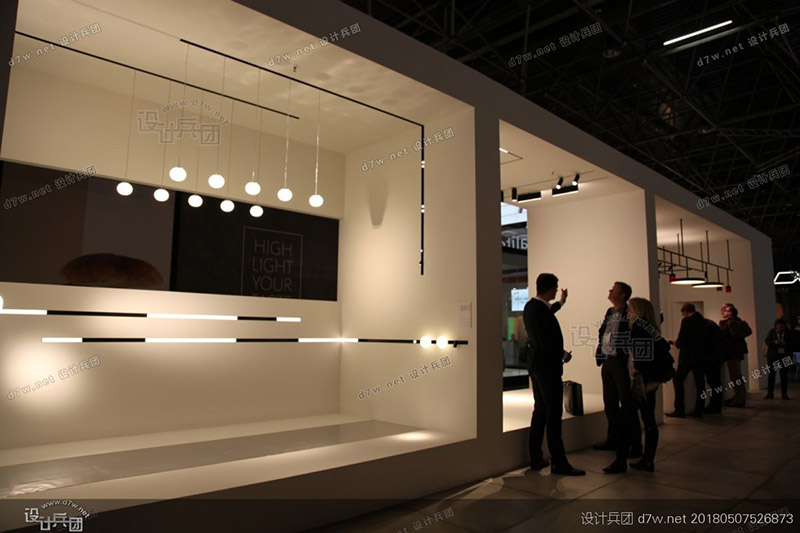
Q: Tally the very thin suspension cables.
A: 10